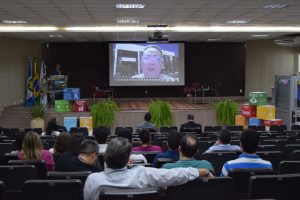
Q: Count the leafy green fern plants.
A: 3